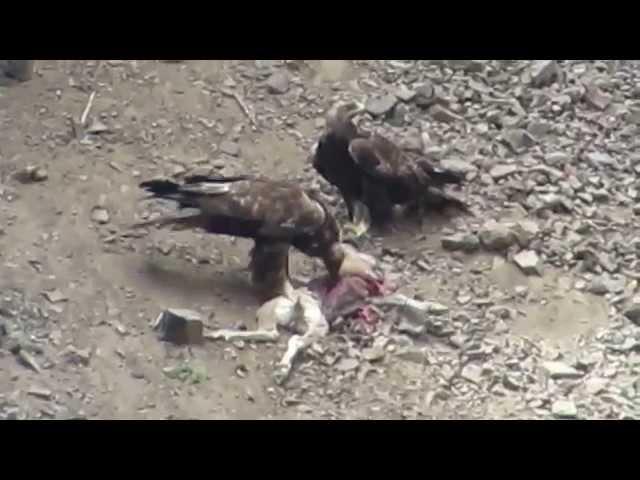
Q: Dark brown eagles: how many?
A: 2